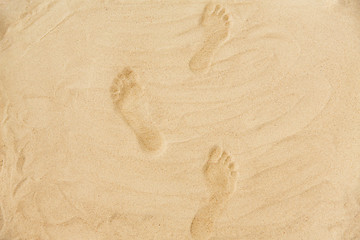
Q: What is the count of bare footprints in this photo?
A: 3